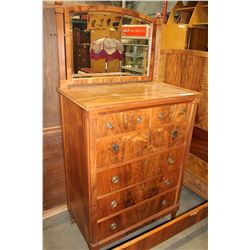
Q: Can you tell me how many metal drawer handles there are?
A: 12